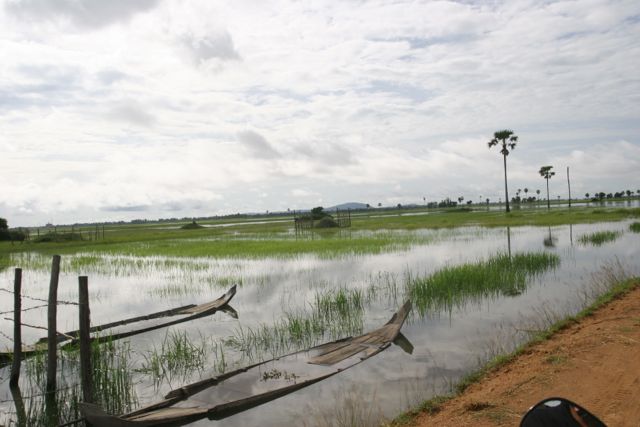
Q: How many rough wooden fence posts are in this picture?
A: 3